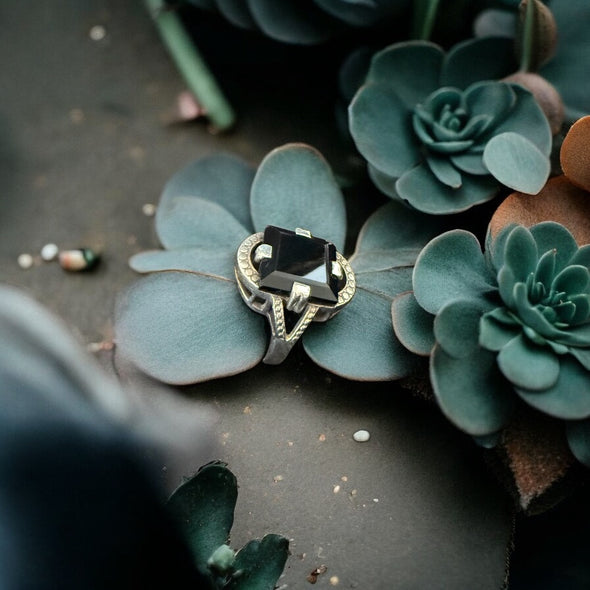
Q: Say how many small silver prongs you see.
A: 4